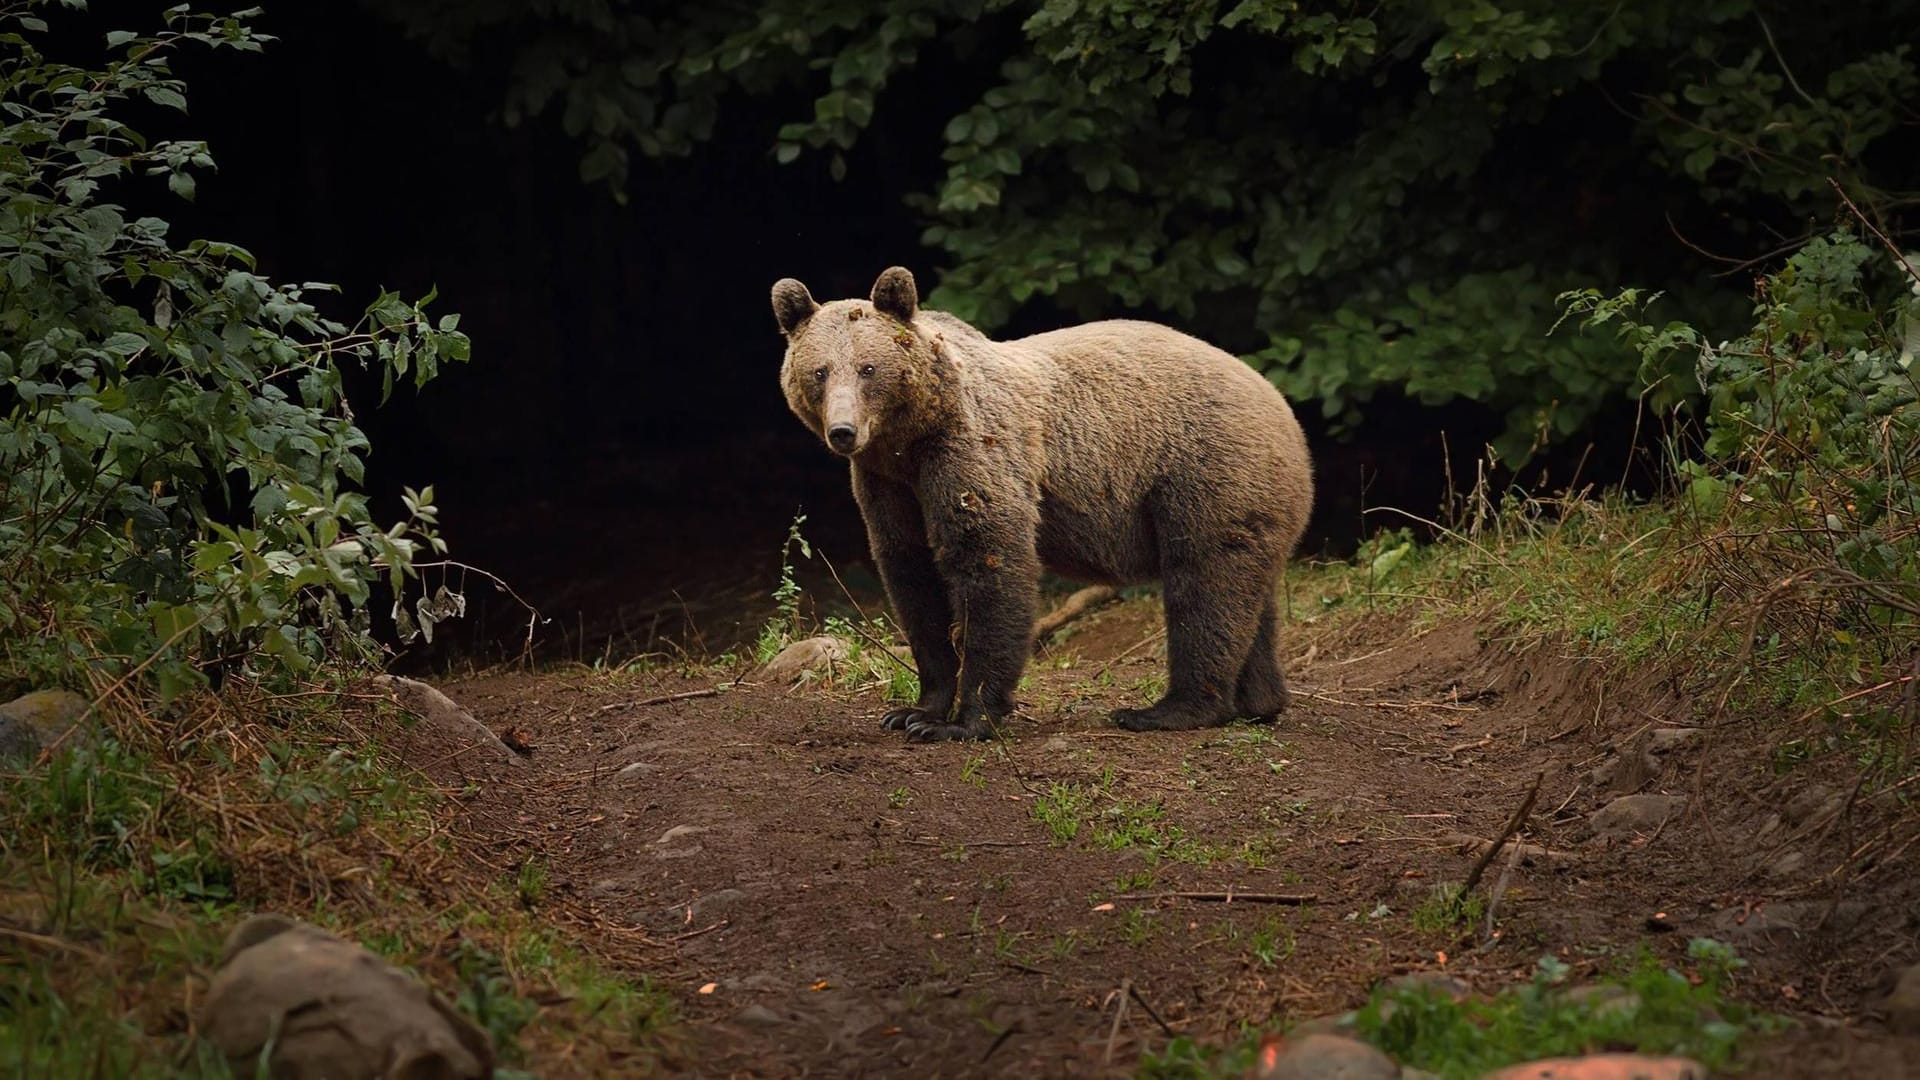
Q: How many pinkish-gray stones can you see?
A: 2